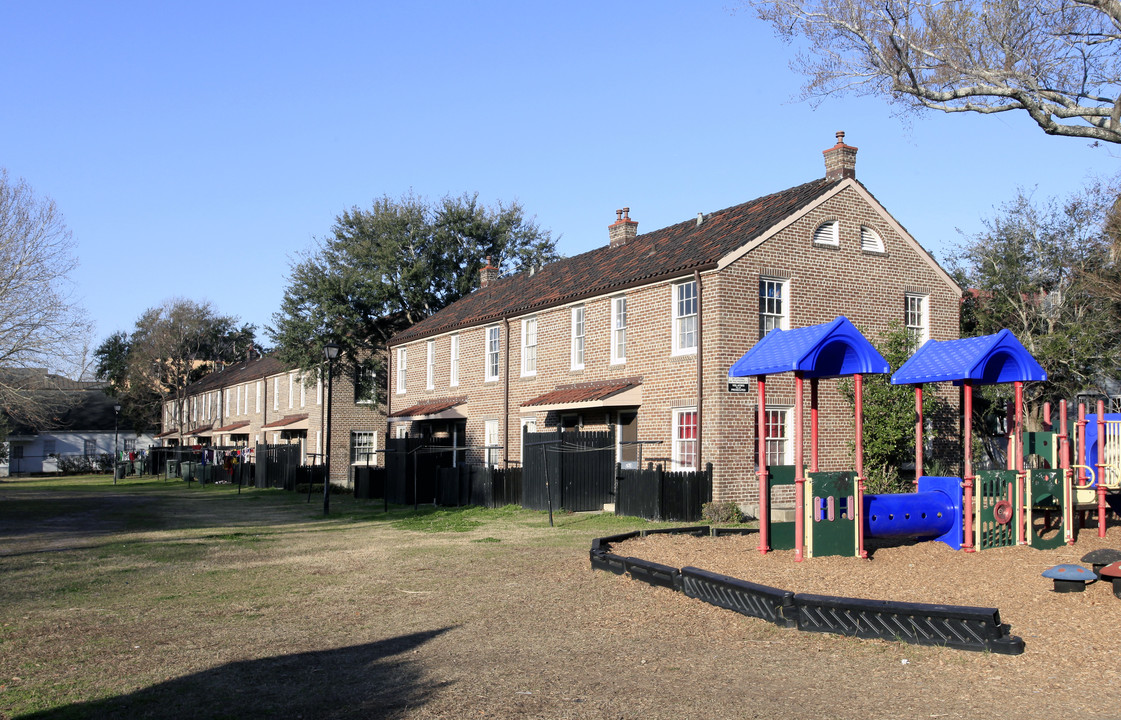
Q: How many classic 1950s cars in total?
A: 0